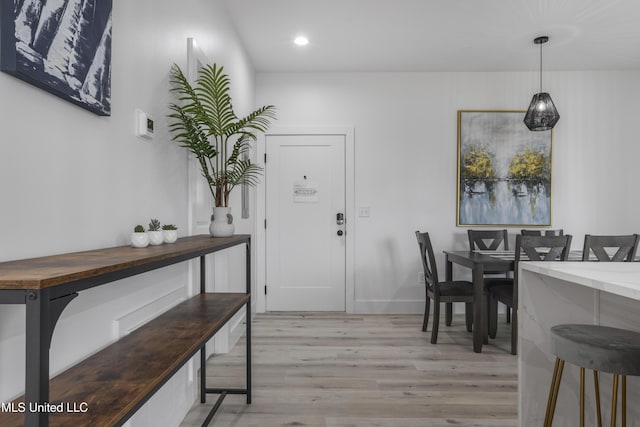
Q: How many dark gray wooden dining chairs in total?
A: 5